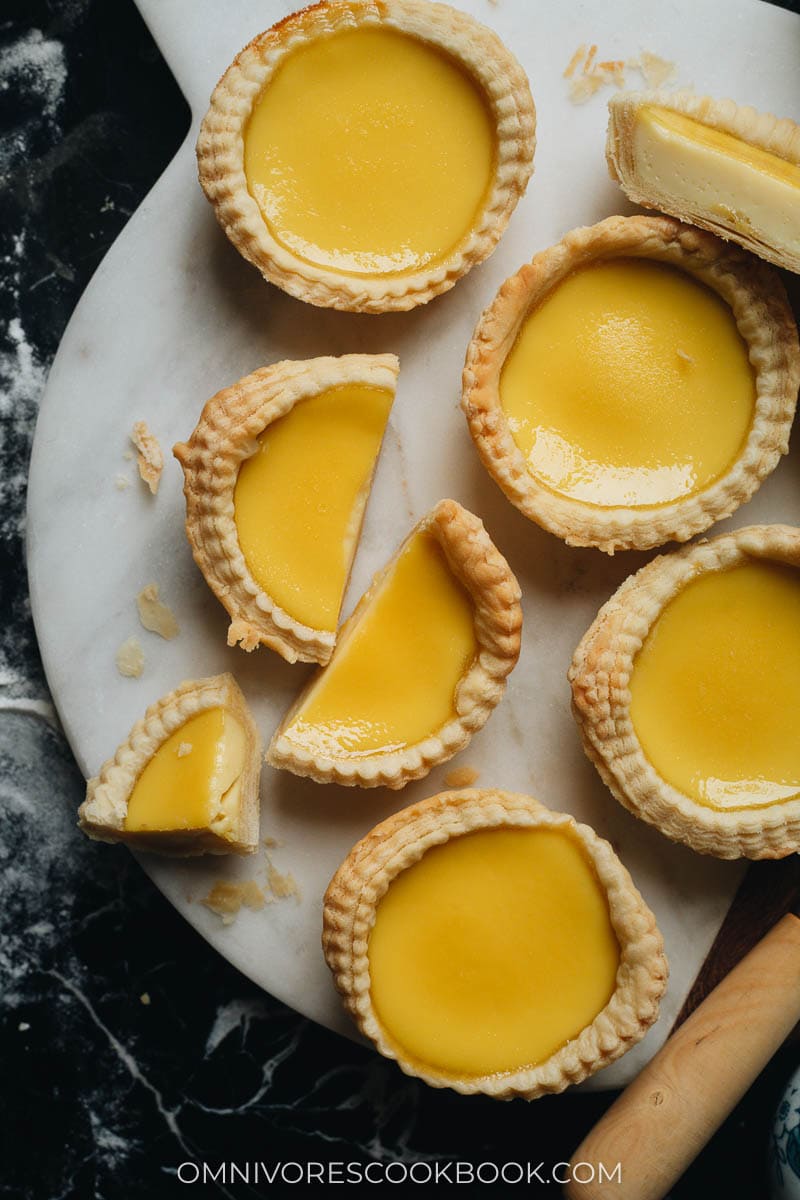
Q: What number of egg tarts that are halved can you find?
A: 3